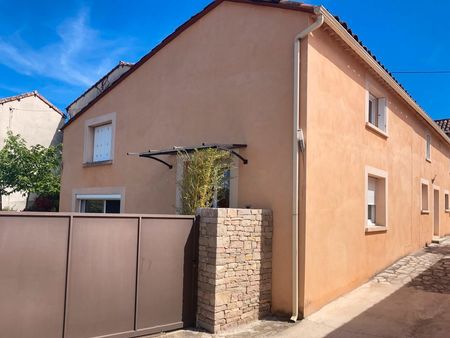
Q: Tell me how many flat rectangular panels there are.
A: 3